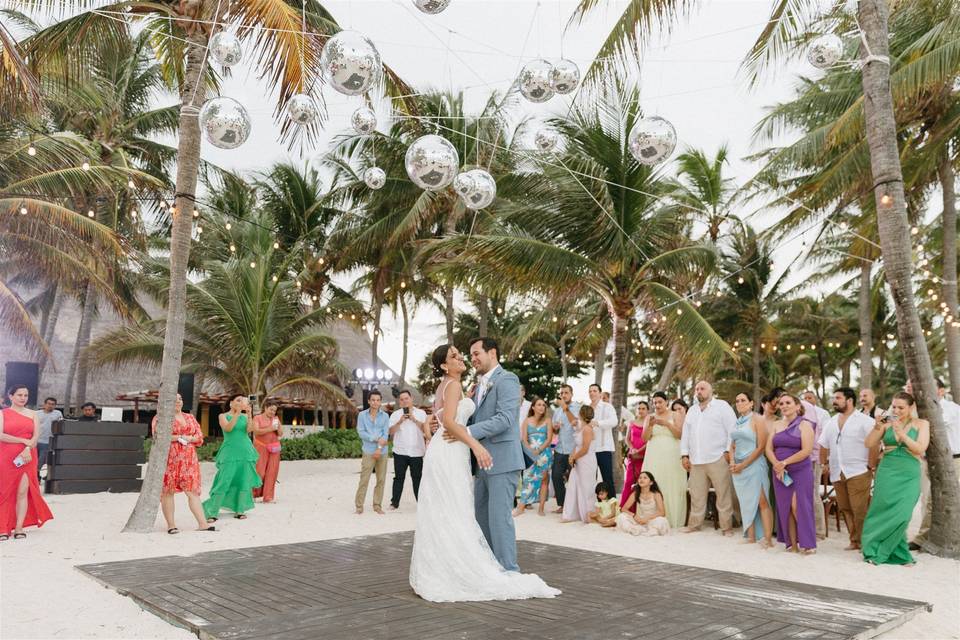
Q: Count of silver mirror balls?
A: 15